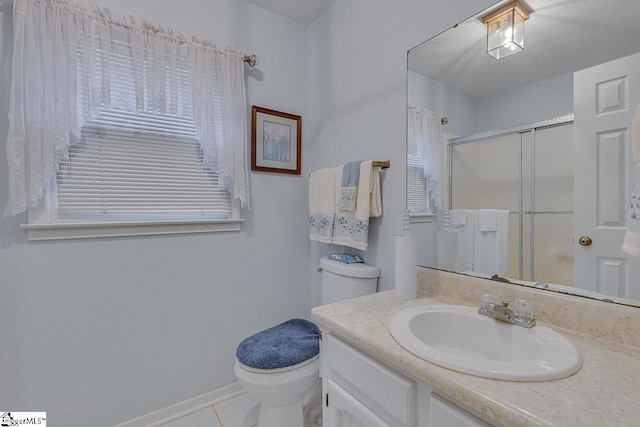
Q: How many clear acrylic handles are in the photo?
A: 2